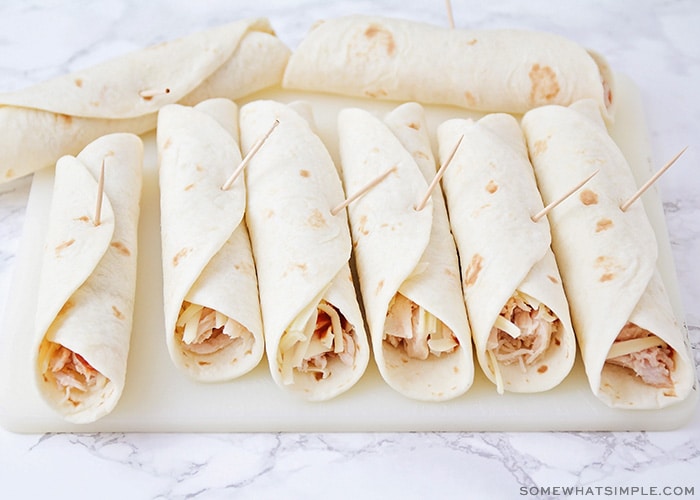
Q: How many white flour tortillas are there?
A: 8